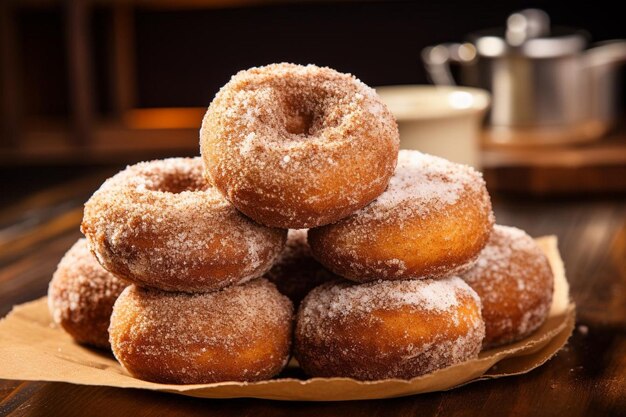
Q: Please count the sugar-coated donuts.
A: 8